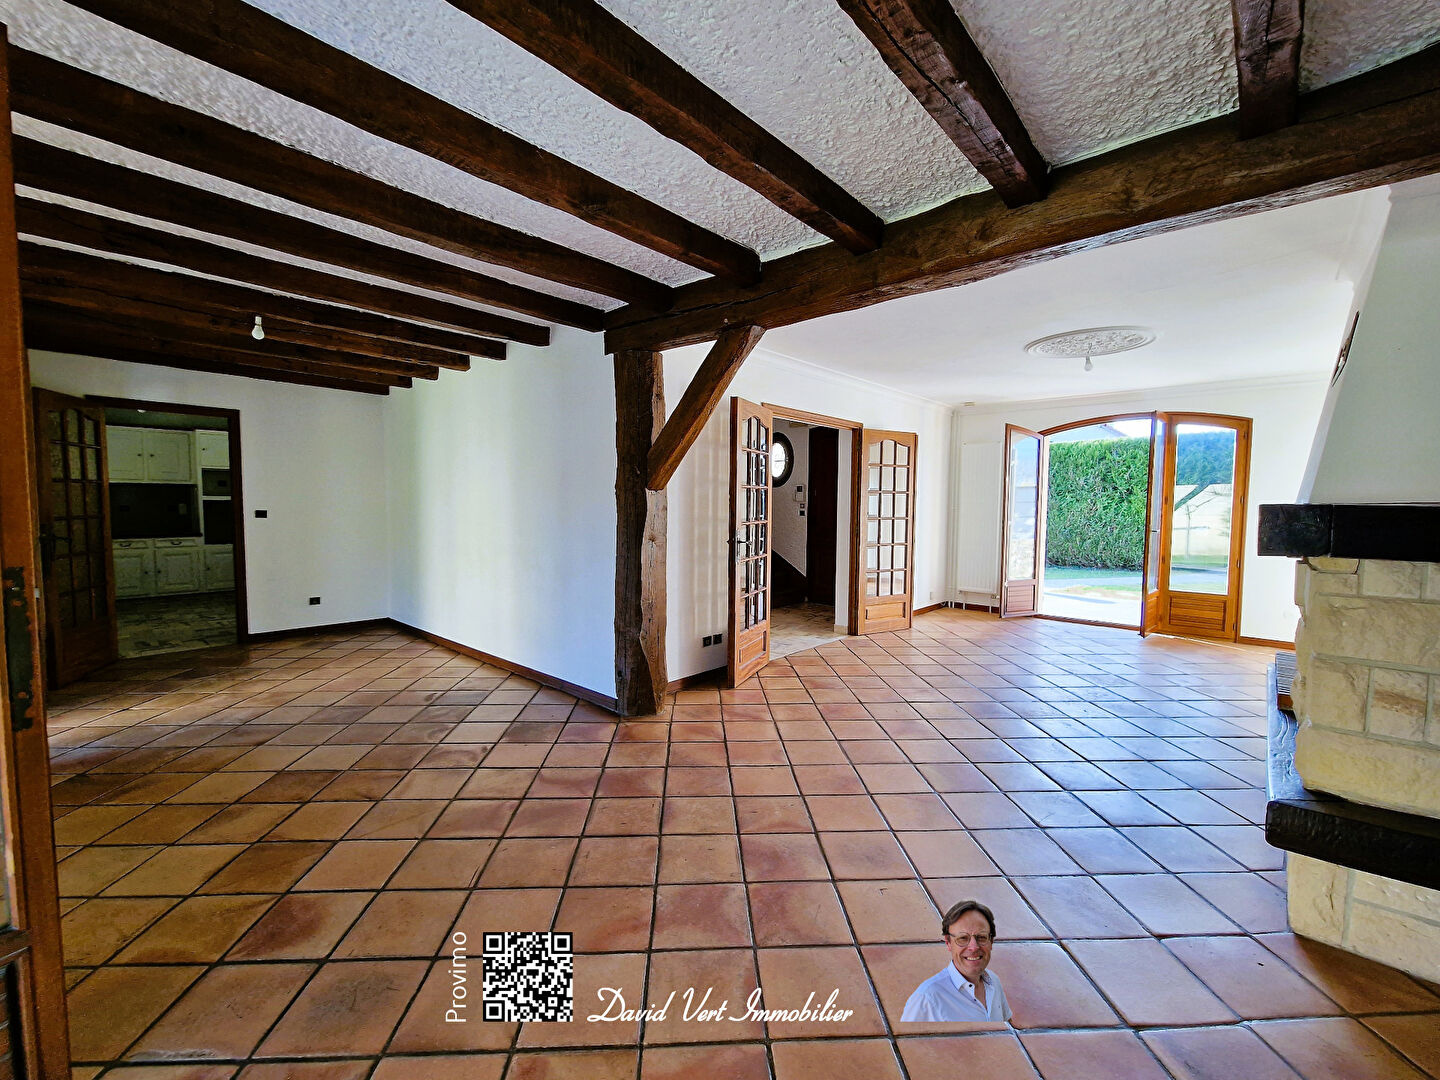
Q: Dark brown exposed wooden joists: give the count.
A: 12